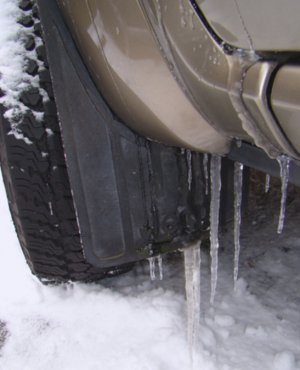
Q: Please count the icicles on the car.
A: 9